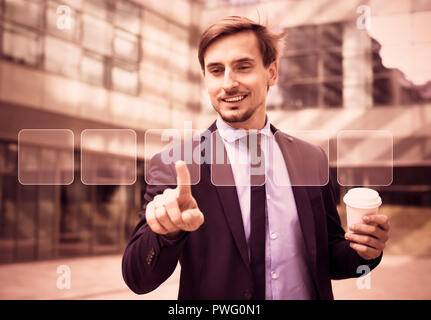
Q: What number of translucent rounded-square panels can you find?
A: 6